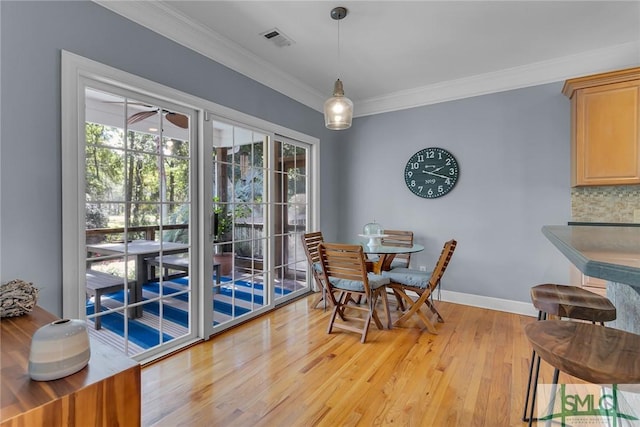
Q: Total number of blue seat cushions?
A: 4